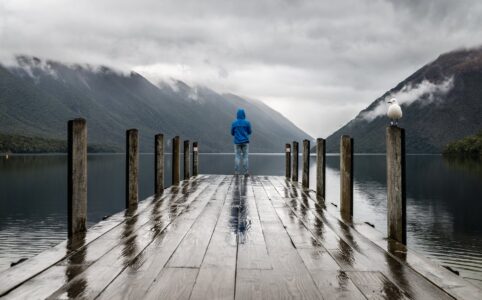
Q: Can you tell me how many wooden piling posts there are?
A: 12